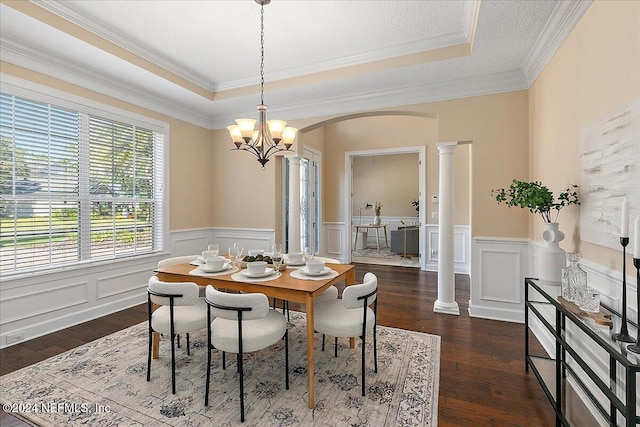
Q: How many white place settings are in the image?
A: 6